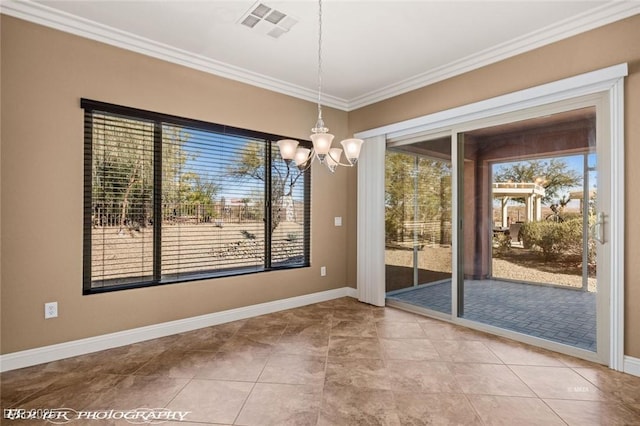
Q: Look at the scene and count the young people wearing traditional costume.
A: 0